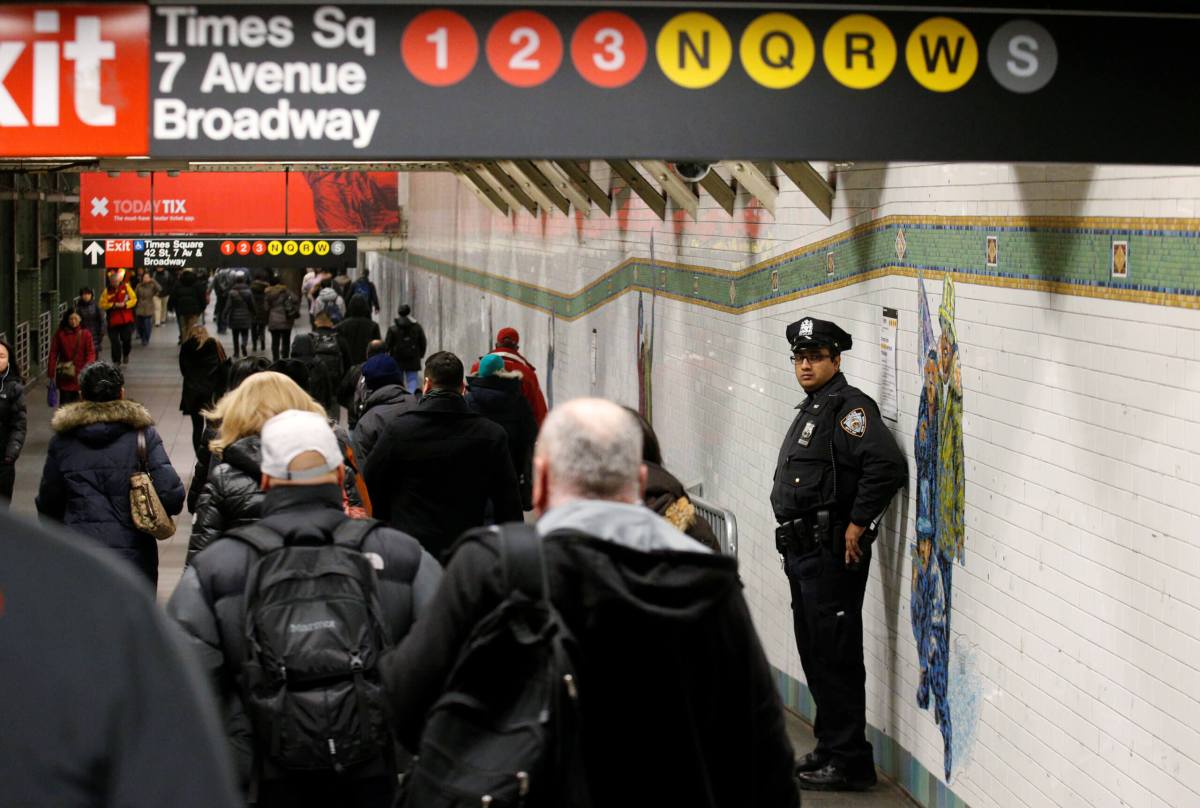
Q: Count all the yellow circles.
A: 8